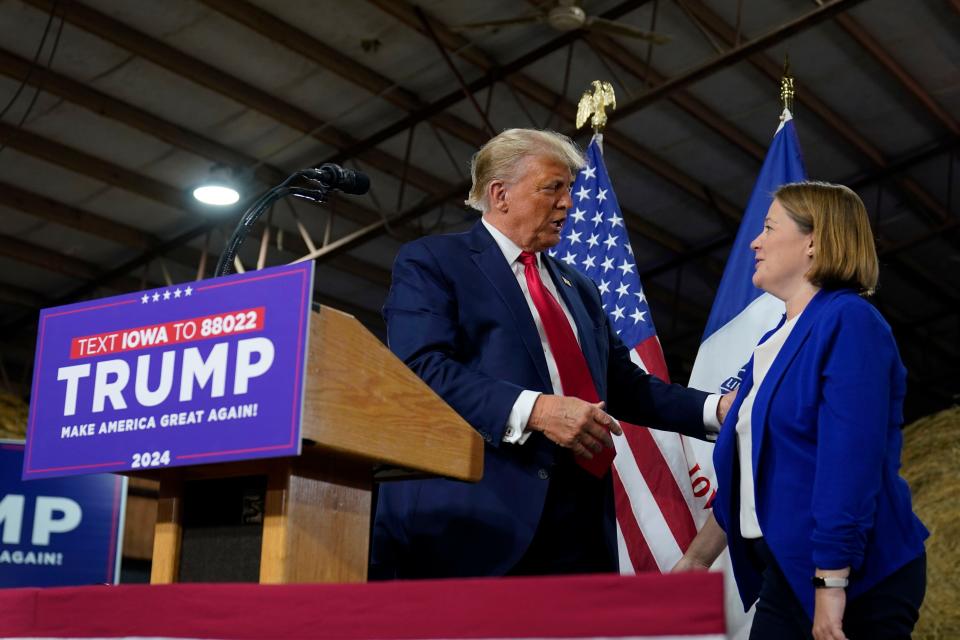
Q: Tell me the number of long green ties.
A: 0